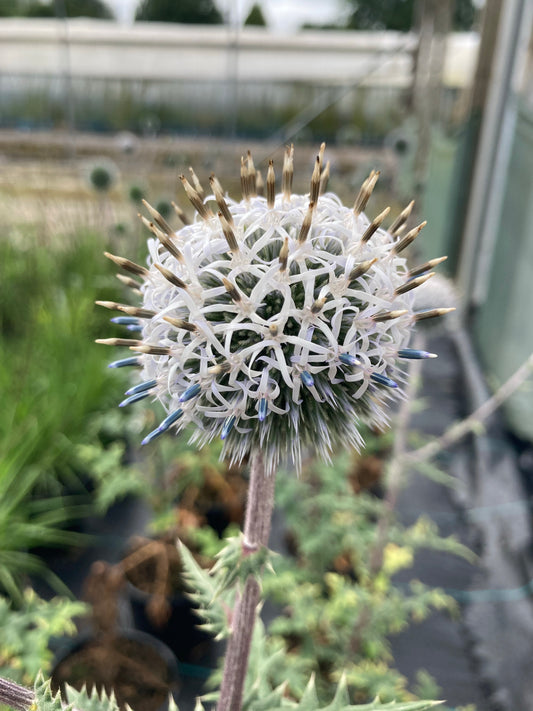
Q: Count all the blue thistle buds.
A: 14